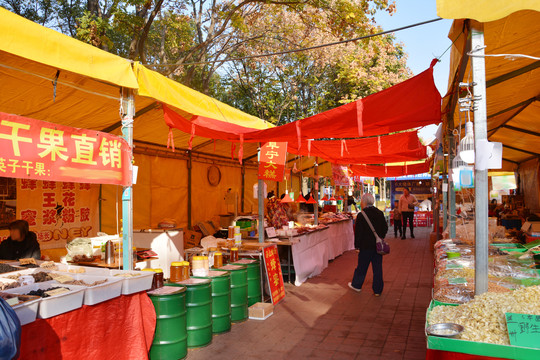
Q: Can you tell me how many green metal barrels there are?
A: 5